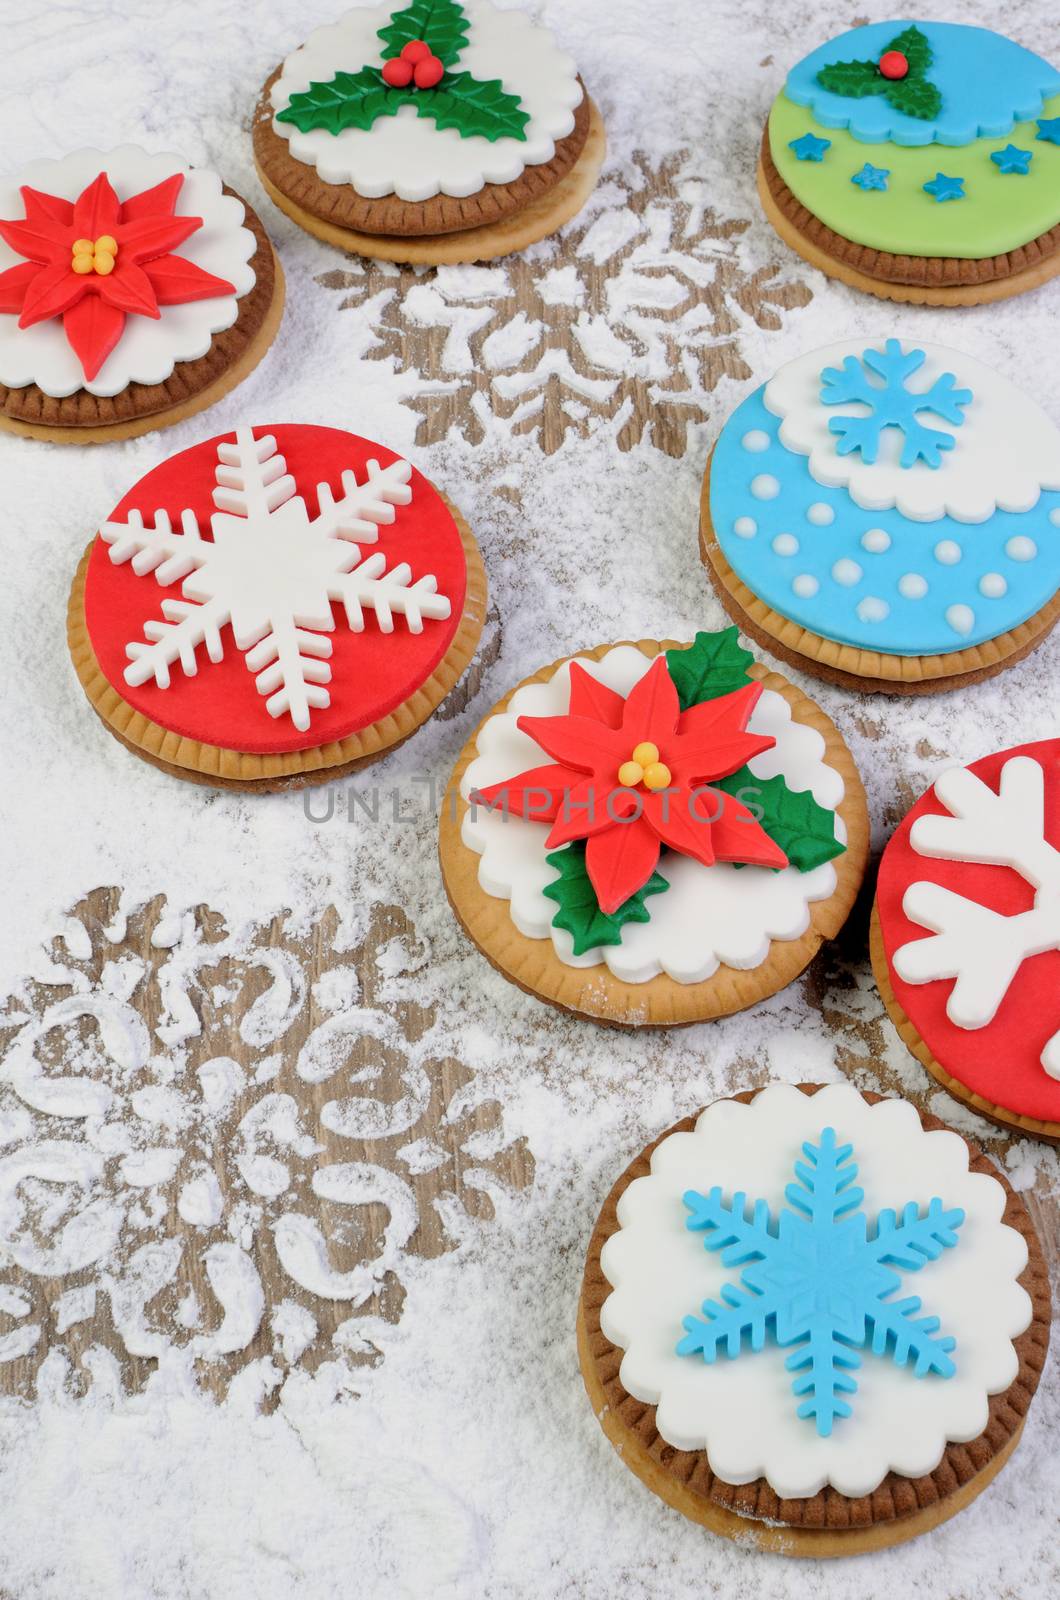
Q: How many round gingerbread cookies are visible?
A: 8